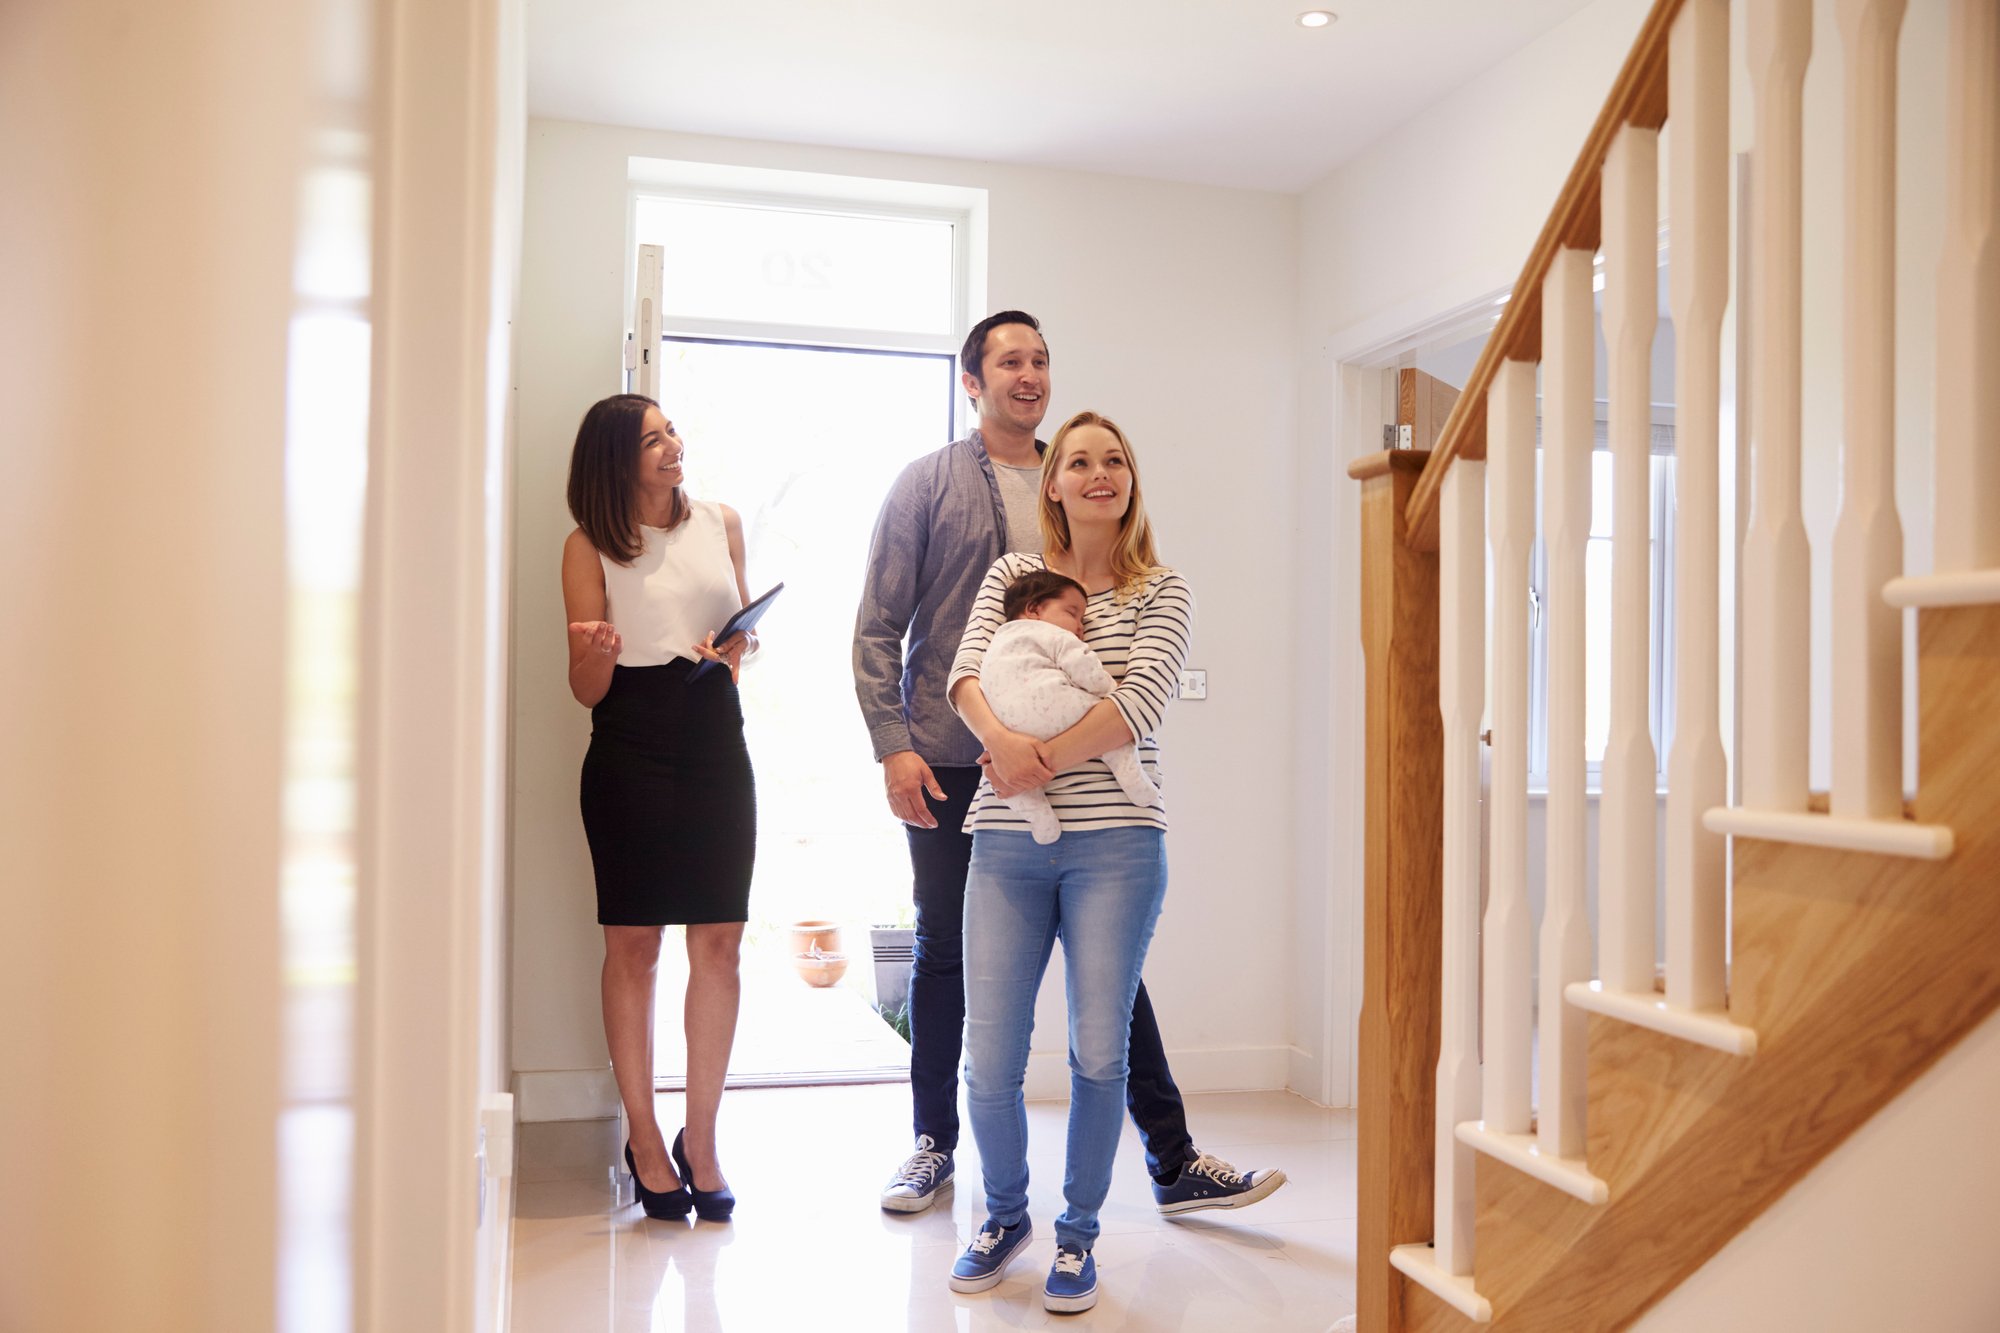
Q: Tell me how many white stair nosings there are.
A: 5